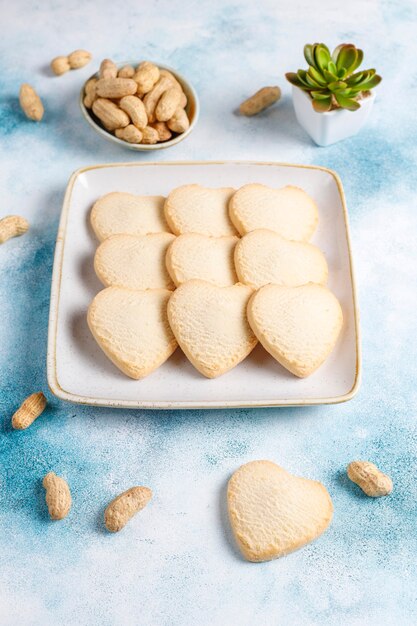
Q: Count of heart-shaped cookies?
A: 10